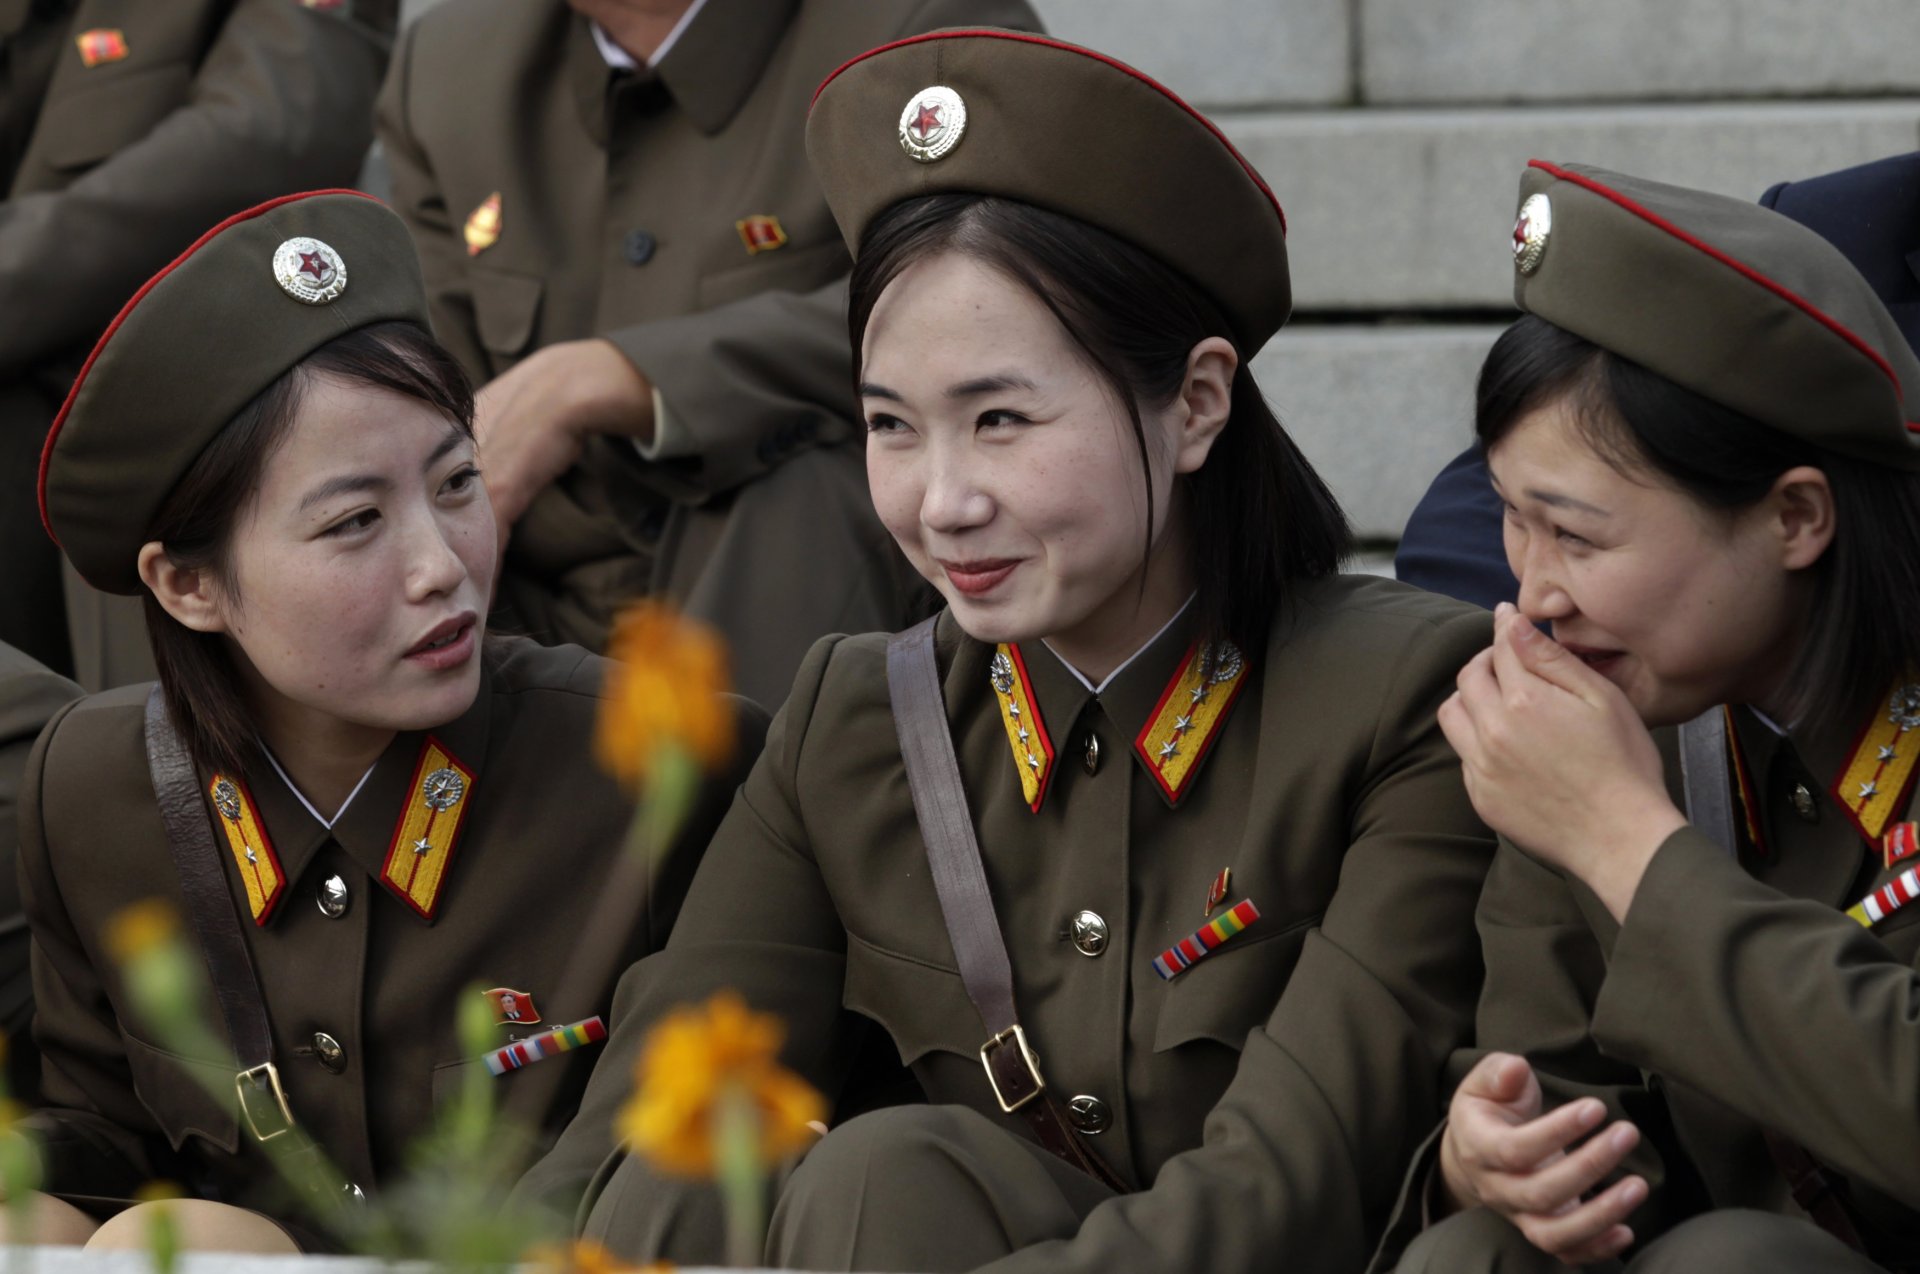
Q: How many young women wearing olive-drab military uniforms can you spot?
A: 3